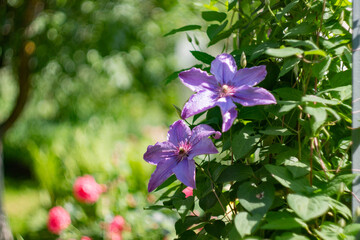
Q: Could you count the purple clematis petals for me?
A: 12